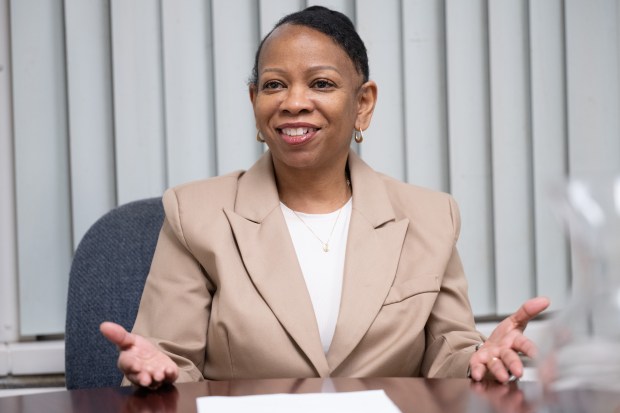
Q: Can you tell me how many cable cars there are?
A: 0